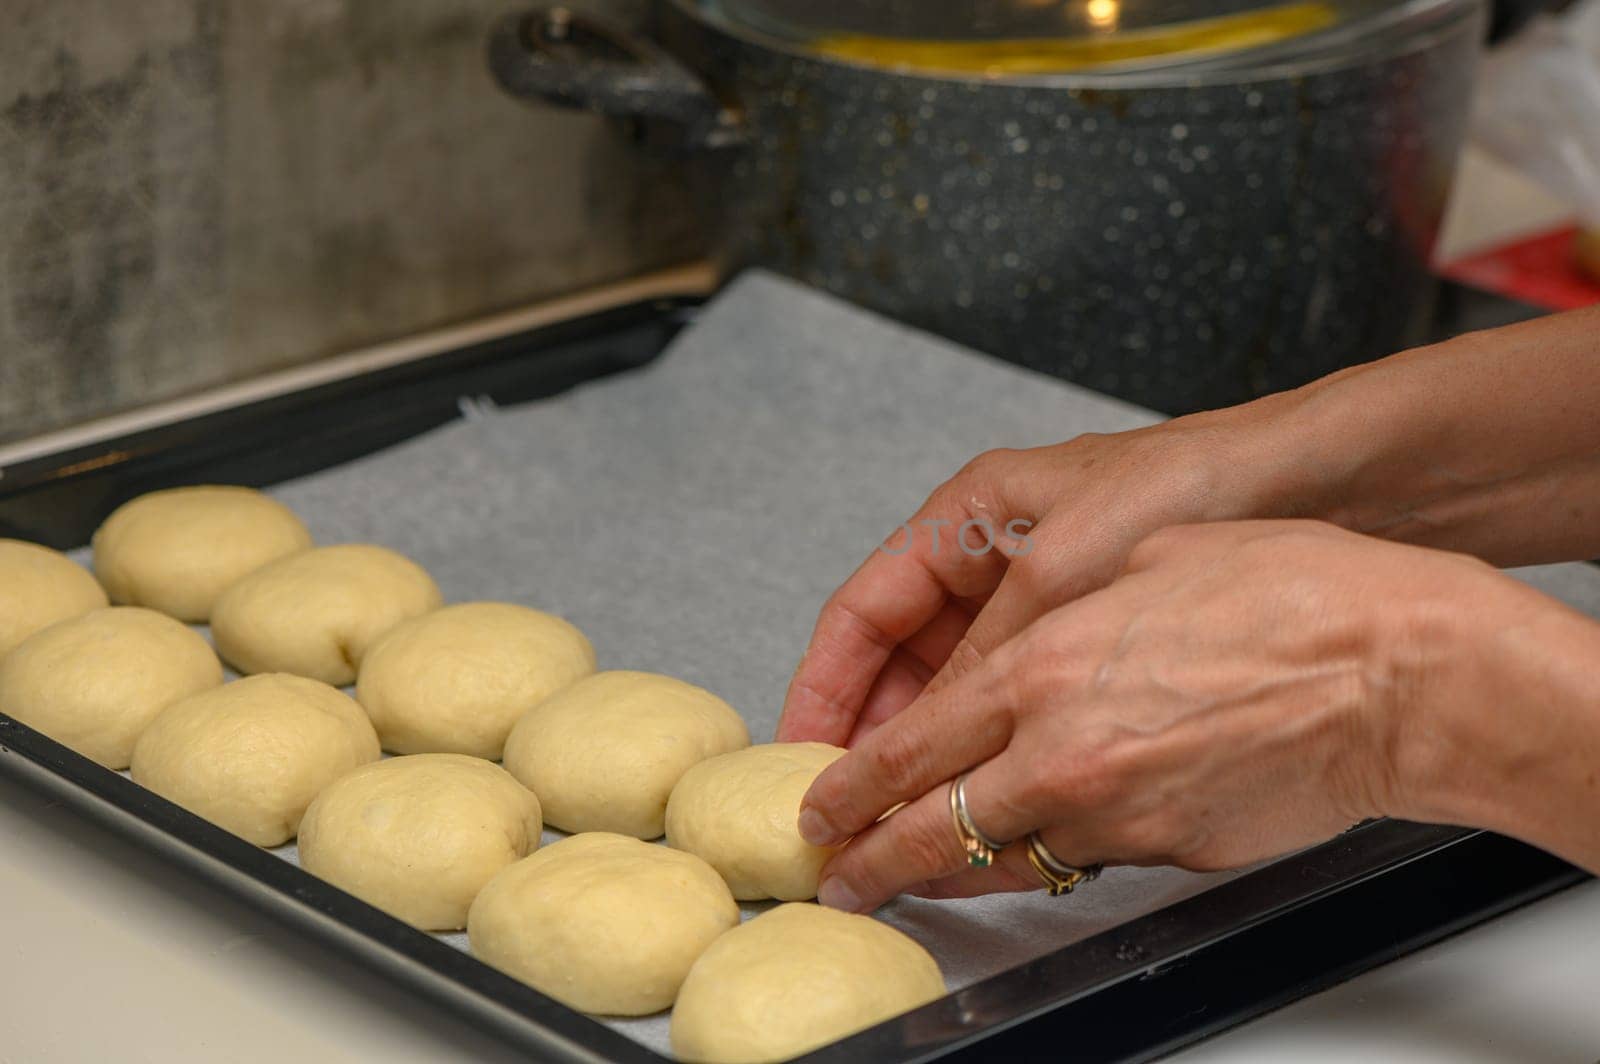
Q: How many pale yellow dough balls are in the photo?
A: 11